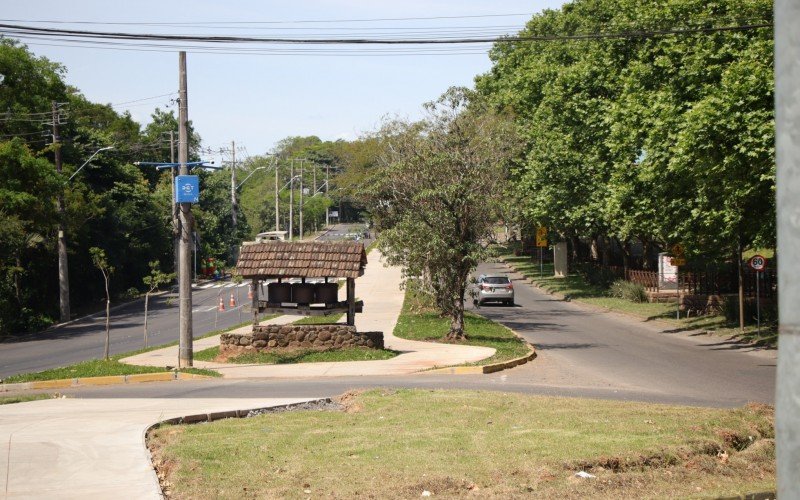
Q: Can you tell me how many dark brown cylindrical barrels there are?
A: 3